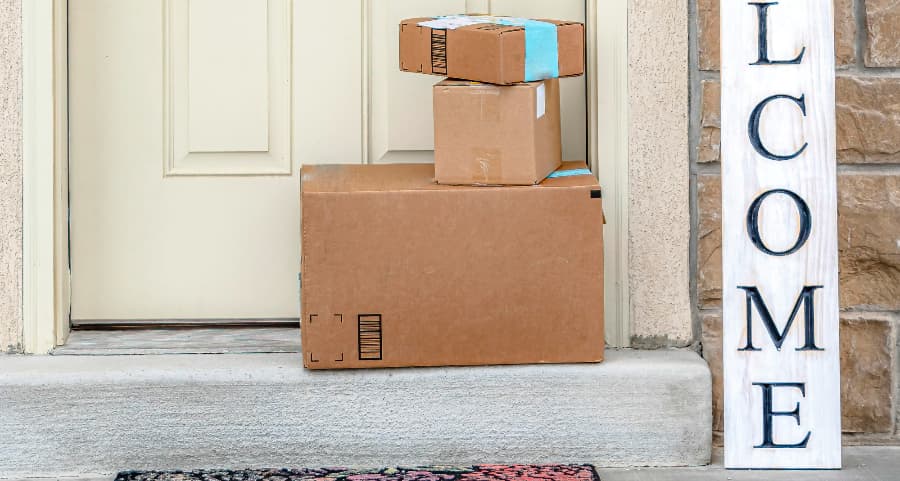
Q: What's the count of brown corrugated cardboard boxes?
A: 3